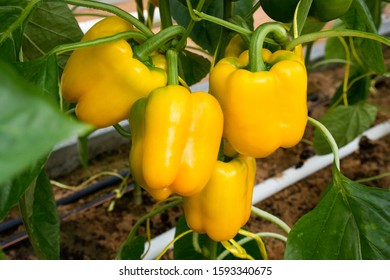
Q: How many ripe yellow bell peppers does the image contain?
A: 4